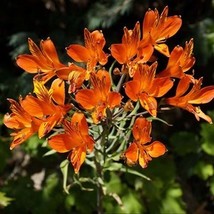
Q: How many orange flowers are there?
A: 13